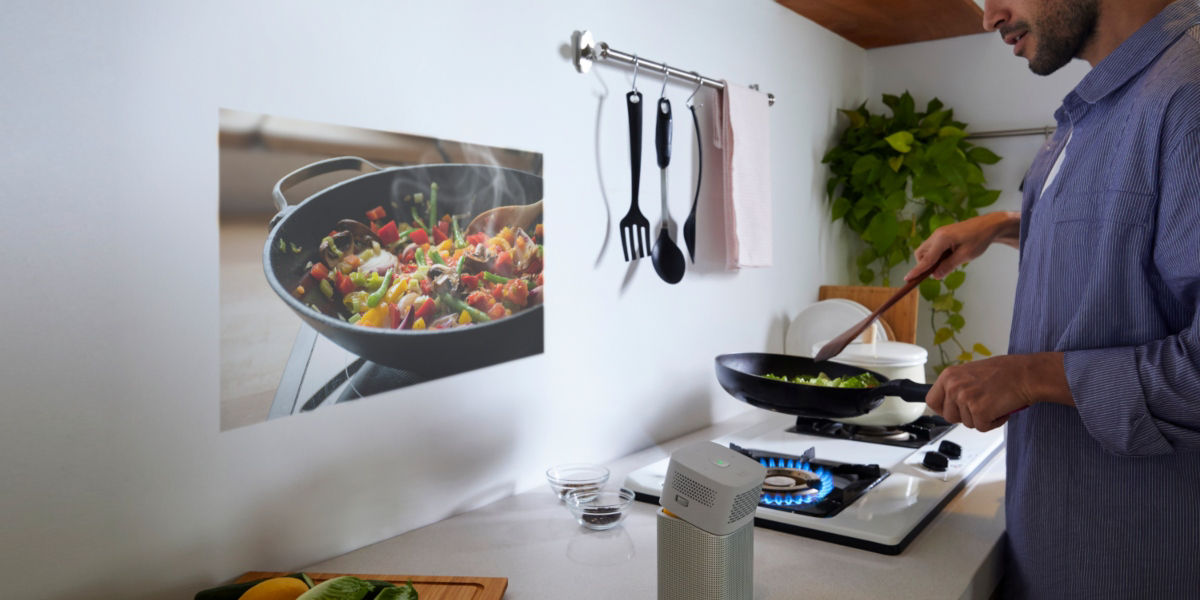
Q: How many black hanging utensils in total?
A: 3